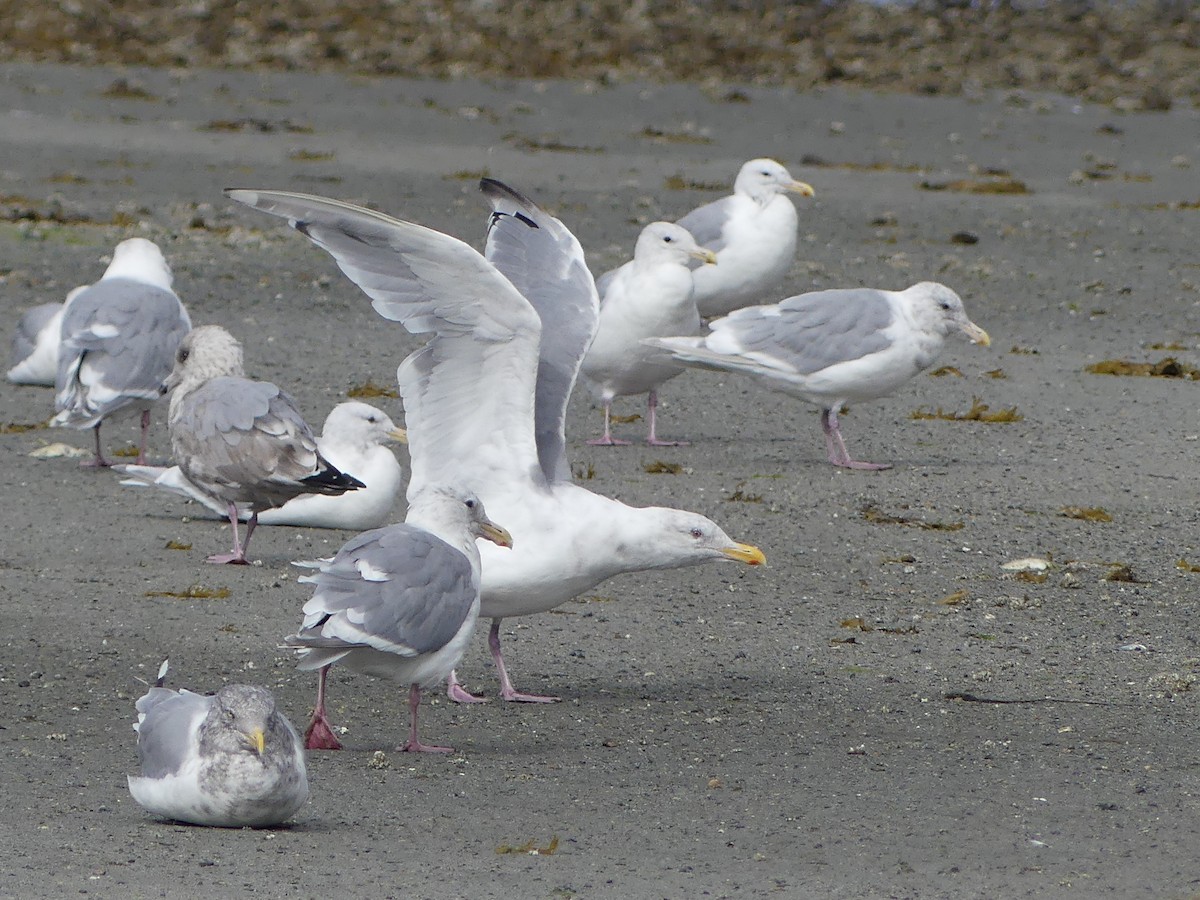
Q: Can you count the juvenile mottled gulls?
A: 1